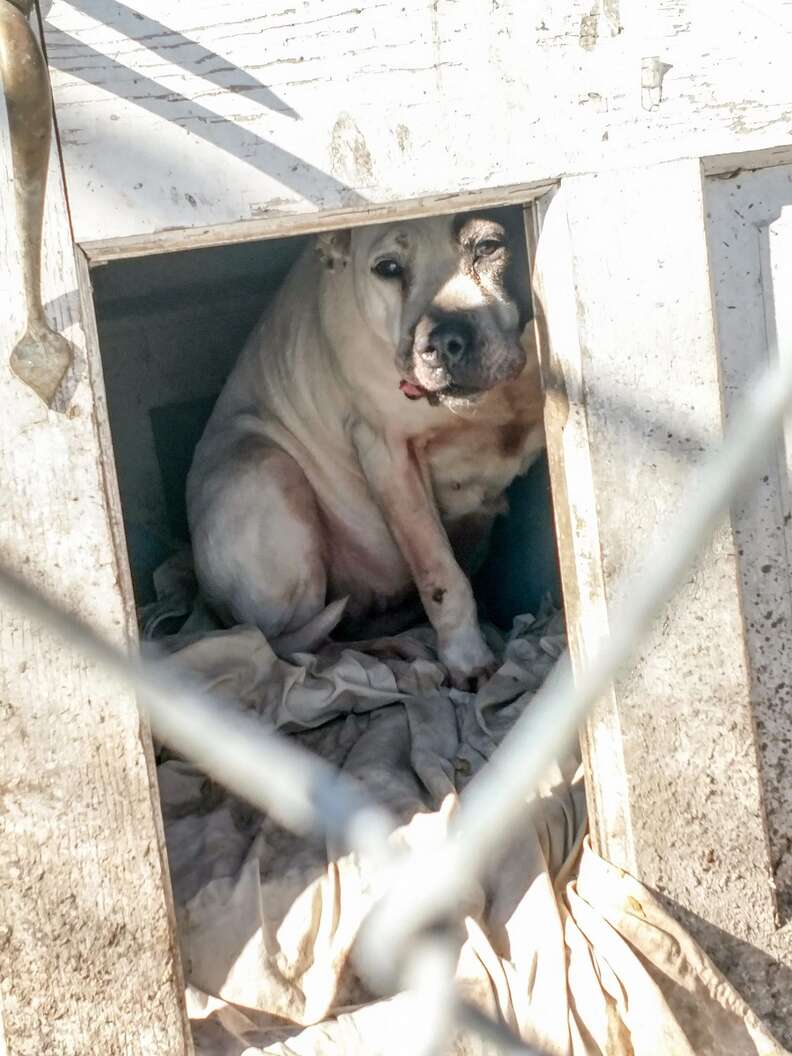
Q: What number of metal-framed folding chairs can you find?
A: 0